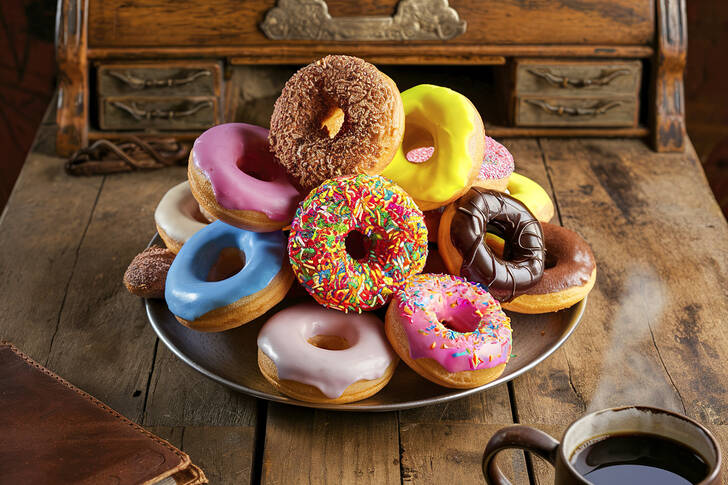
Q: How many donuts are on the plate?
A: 13